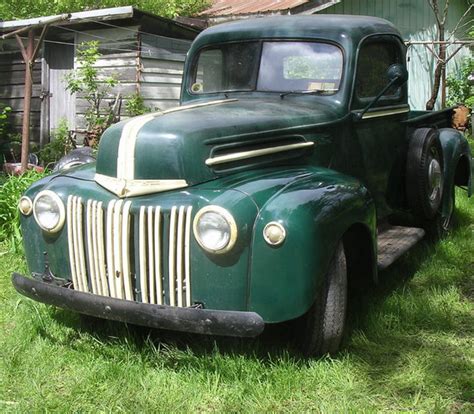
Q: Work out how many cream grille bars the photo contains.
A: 15